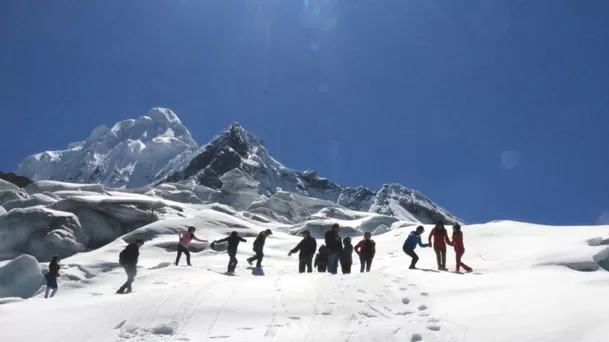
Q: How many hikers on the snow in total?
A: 13